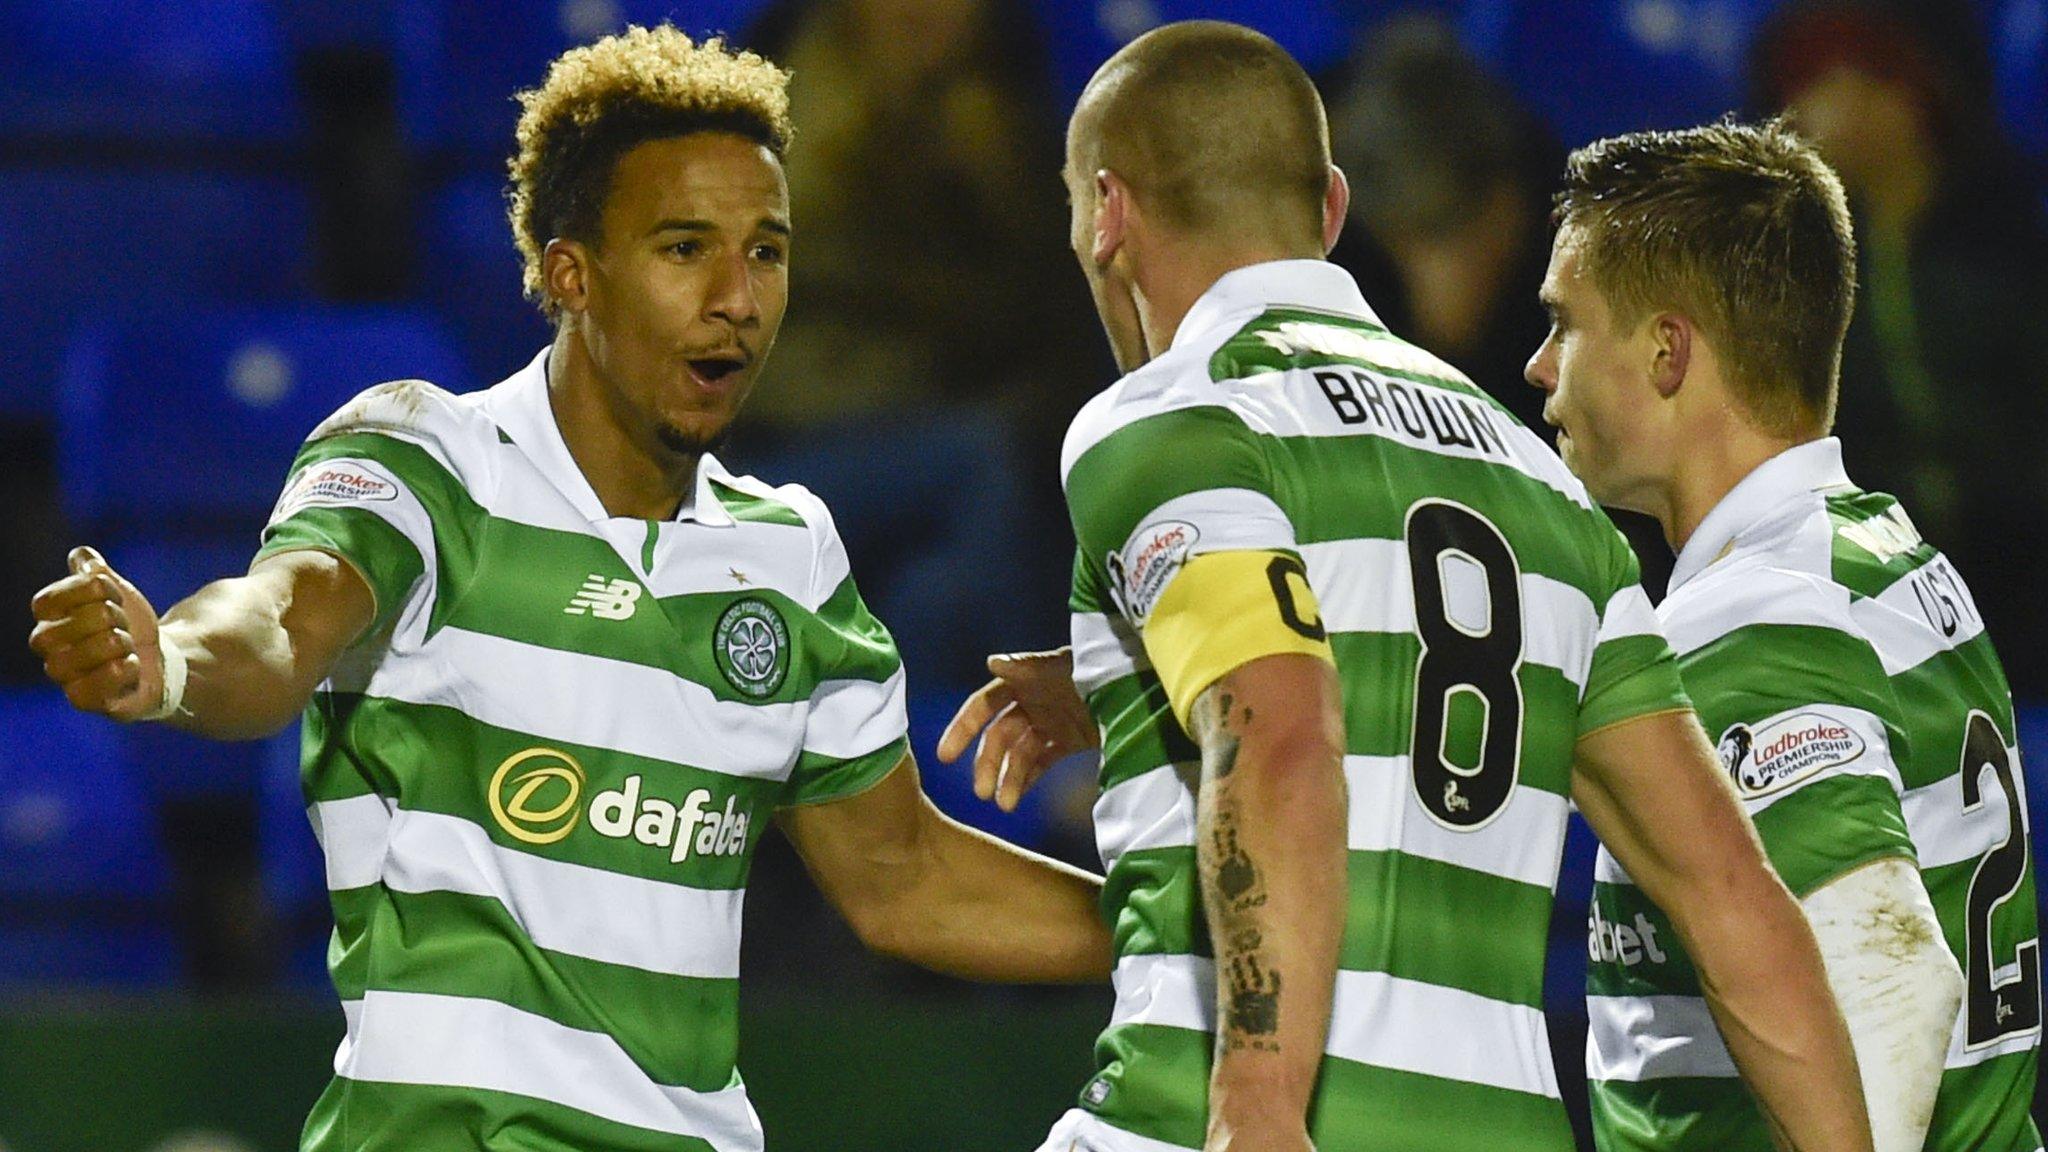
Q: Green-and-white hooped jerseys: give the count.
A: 3